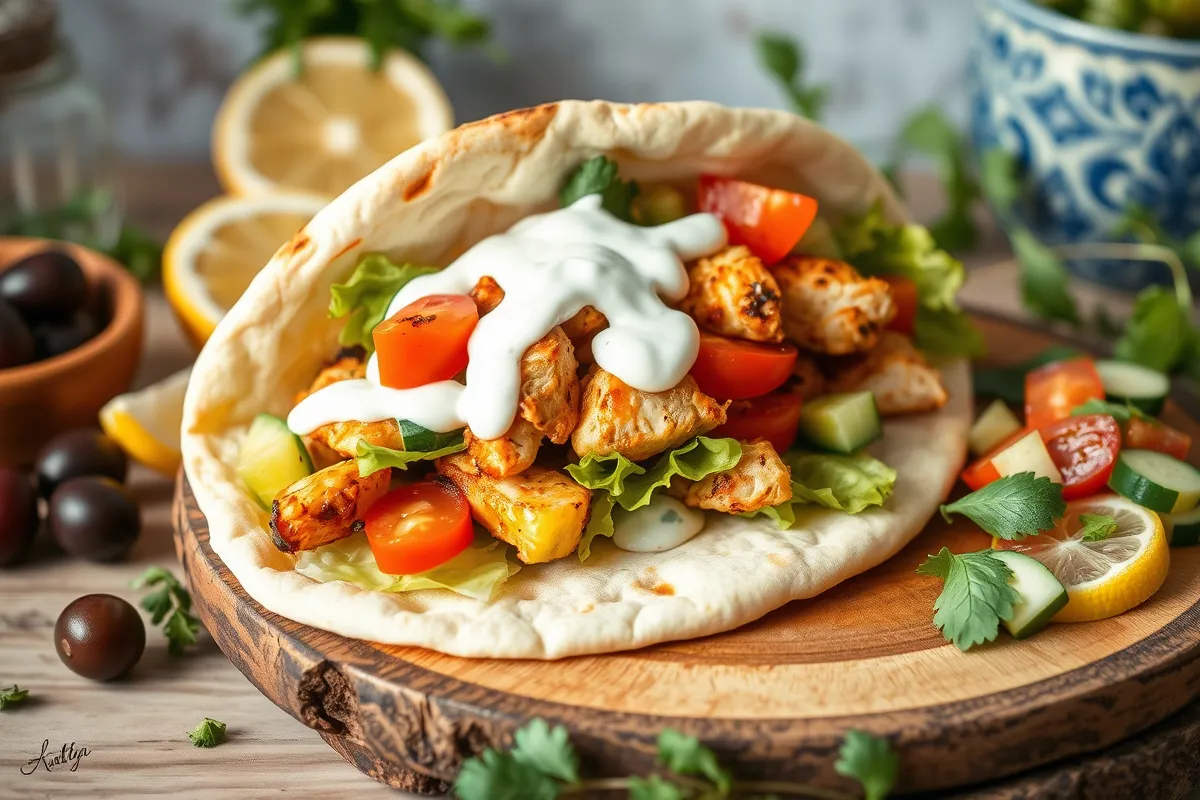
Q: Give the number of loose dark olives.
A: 4